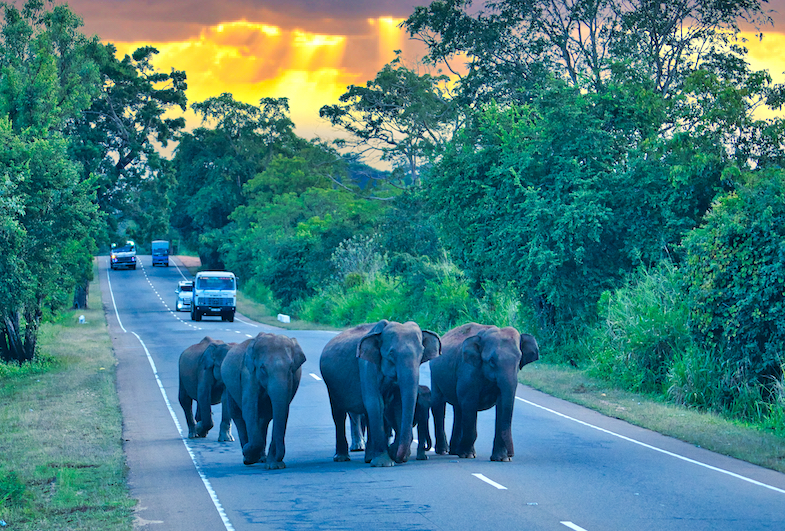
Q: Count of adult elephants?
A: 4